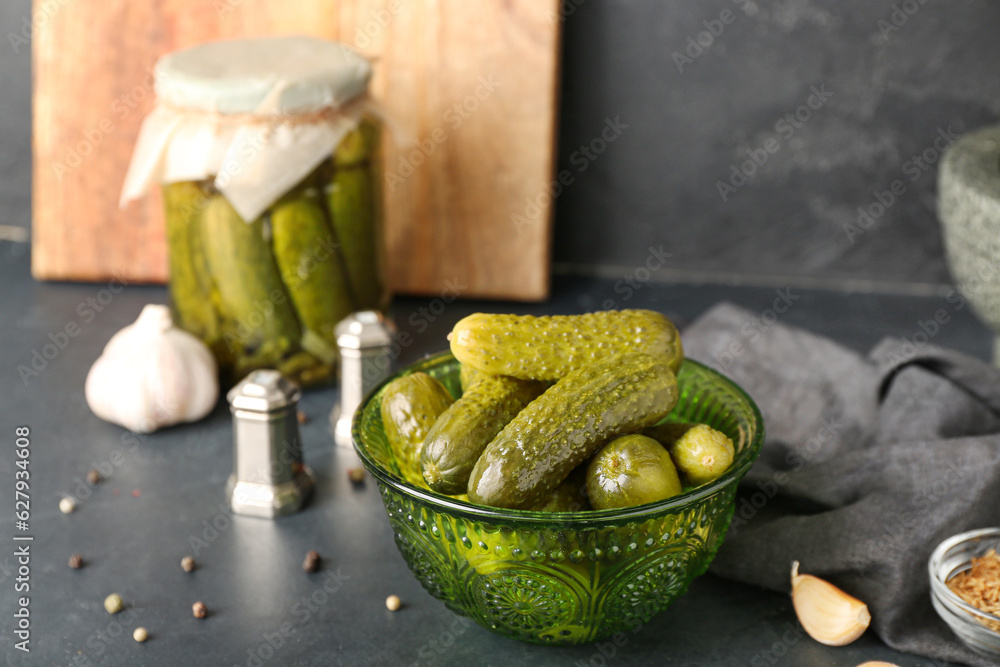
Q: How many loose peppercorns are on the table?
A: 11